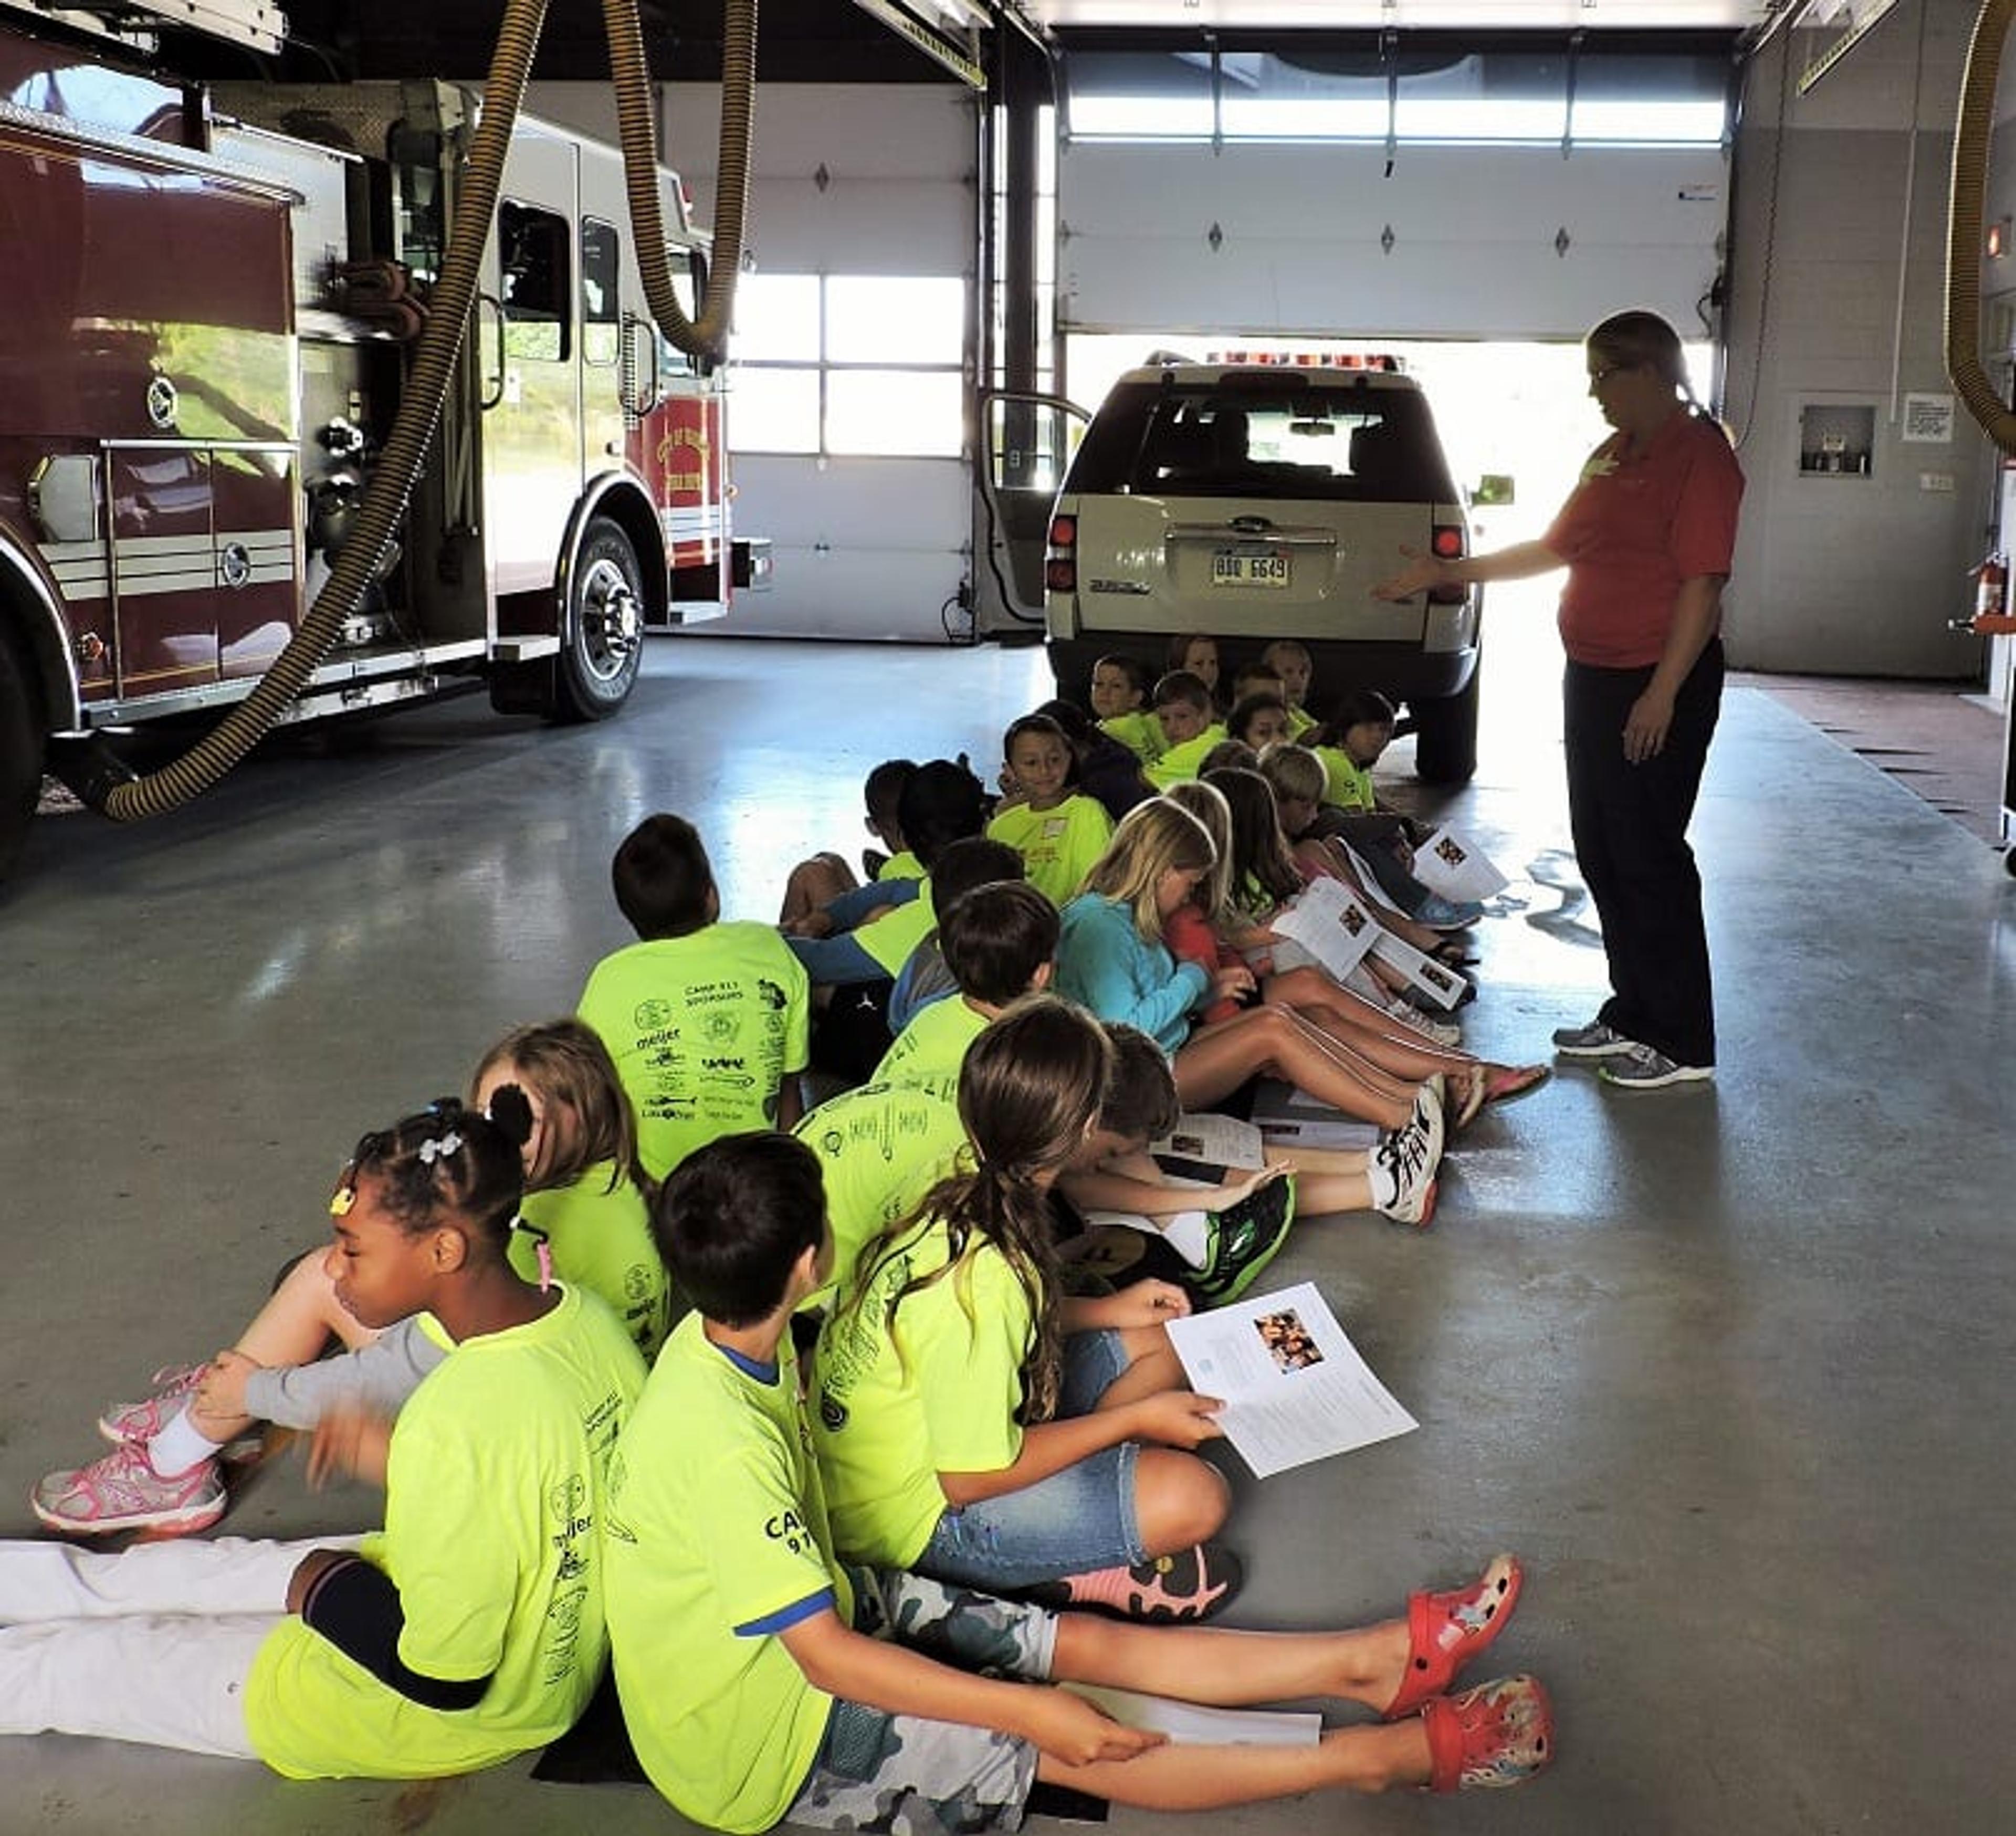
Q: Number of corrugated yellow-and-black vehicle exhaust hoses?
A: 3